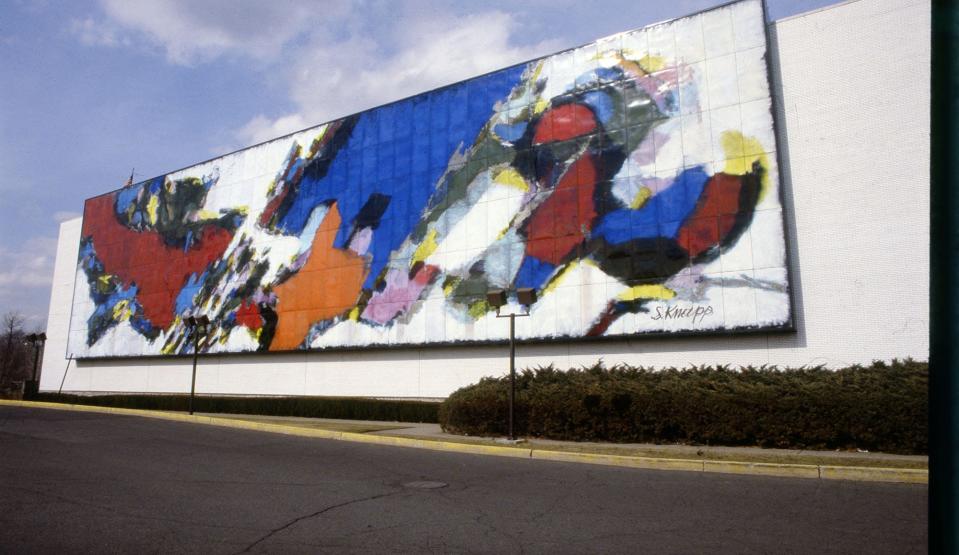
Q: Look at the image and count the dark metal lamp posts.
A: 3